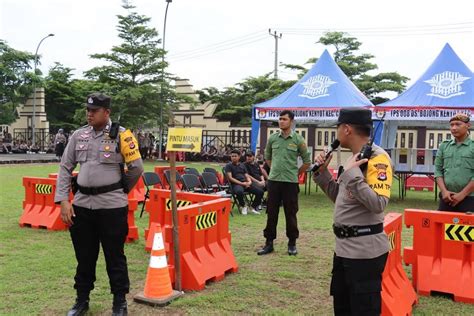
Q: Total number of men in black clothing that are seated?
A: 2